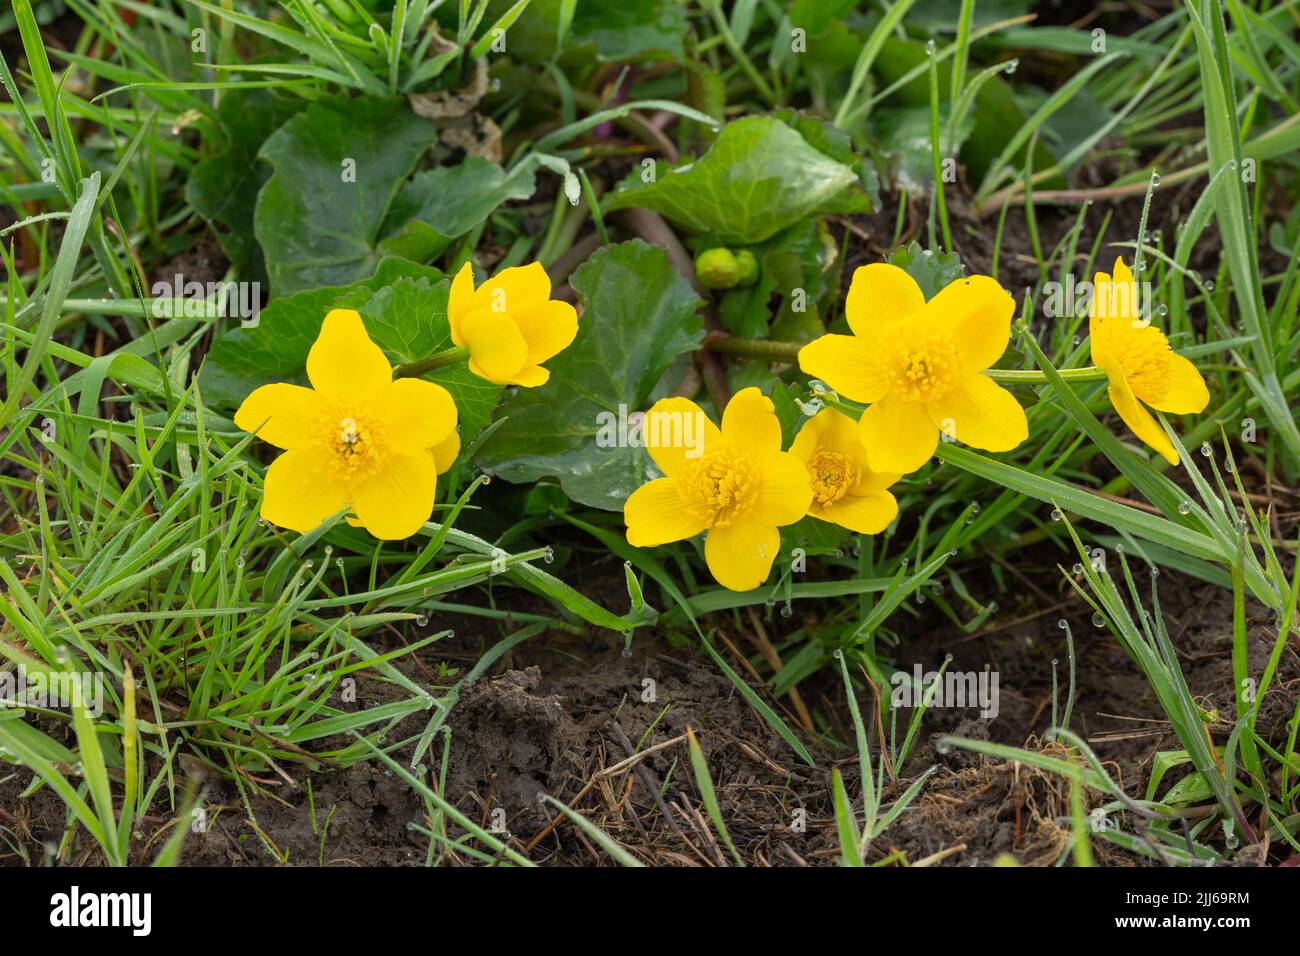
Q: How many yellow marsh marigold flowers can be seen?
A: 6